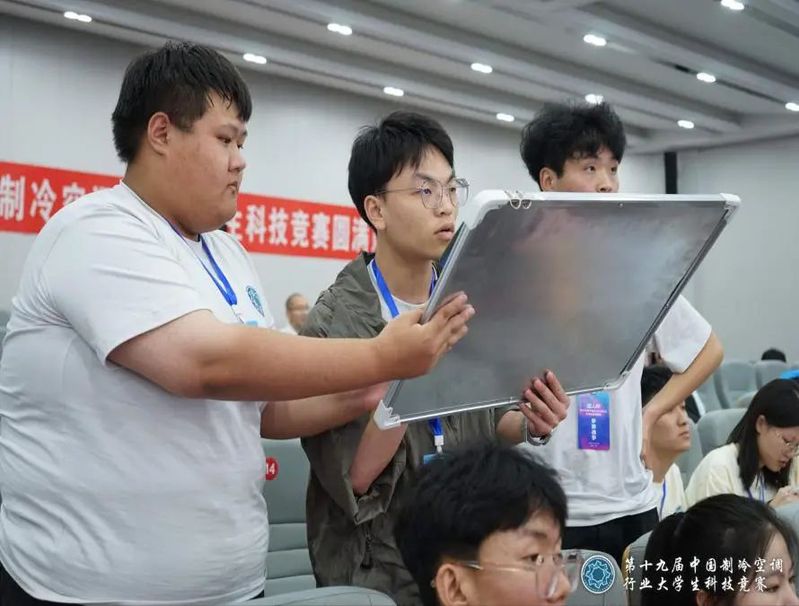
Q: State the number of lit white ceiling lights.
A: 12